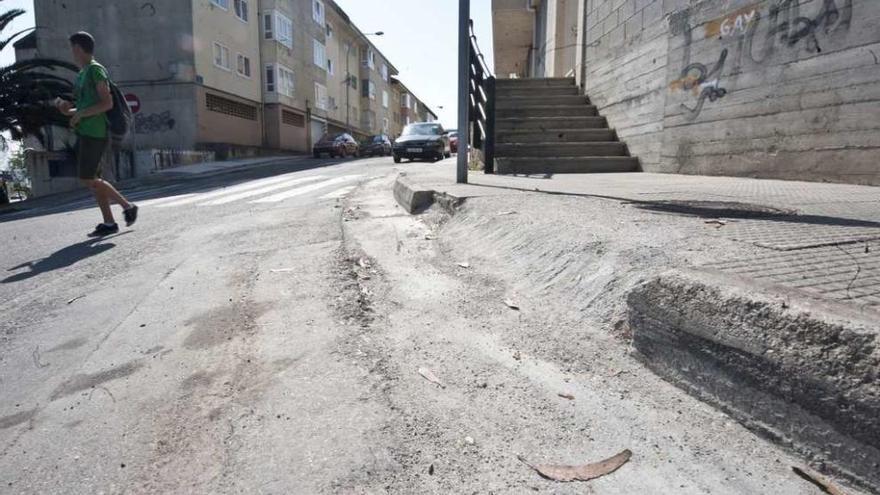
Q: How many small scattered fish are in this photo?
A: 0